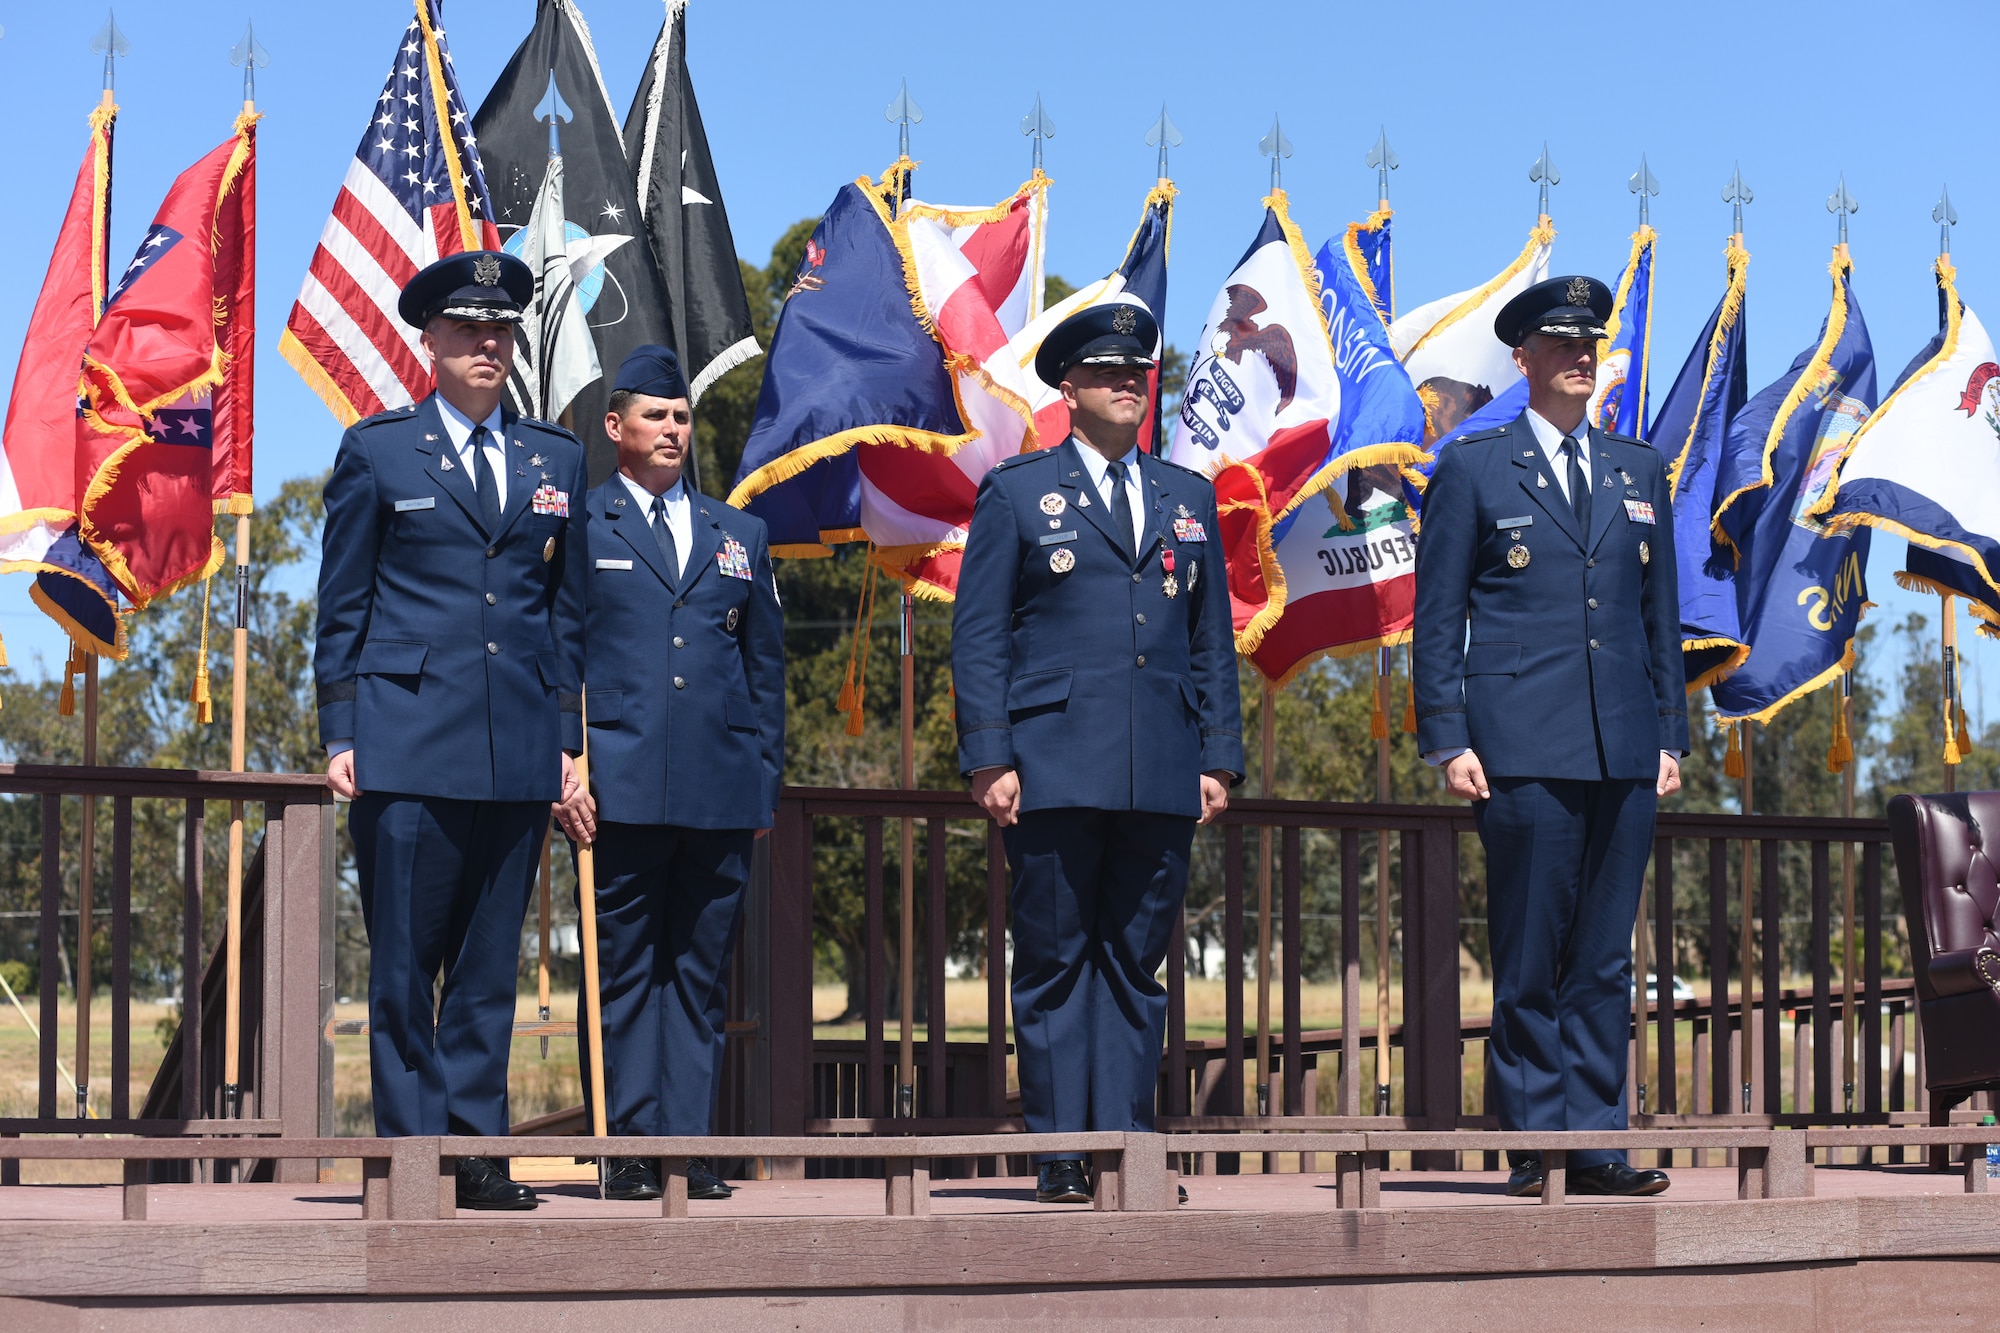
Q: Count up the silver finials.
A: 13